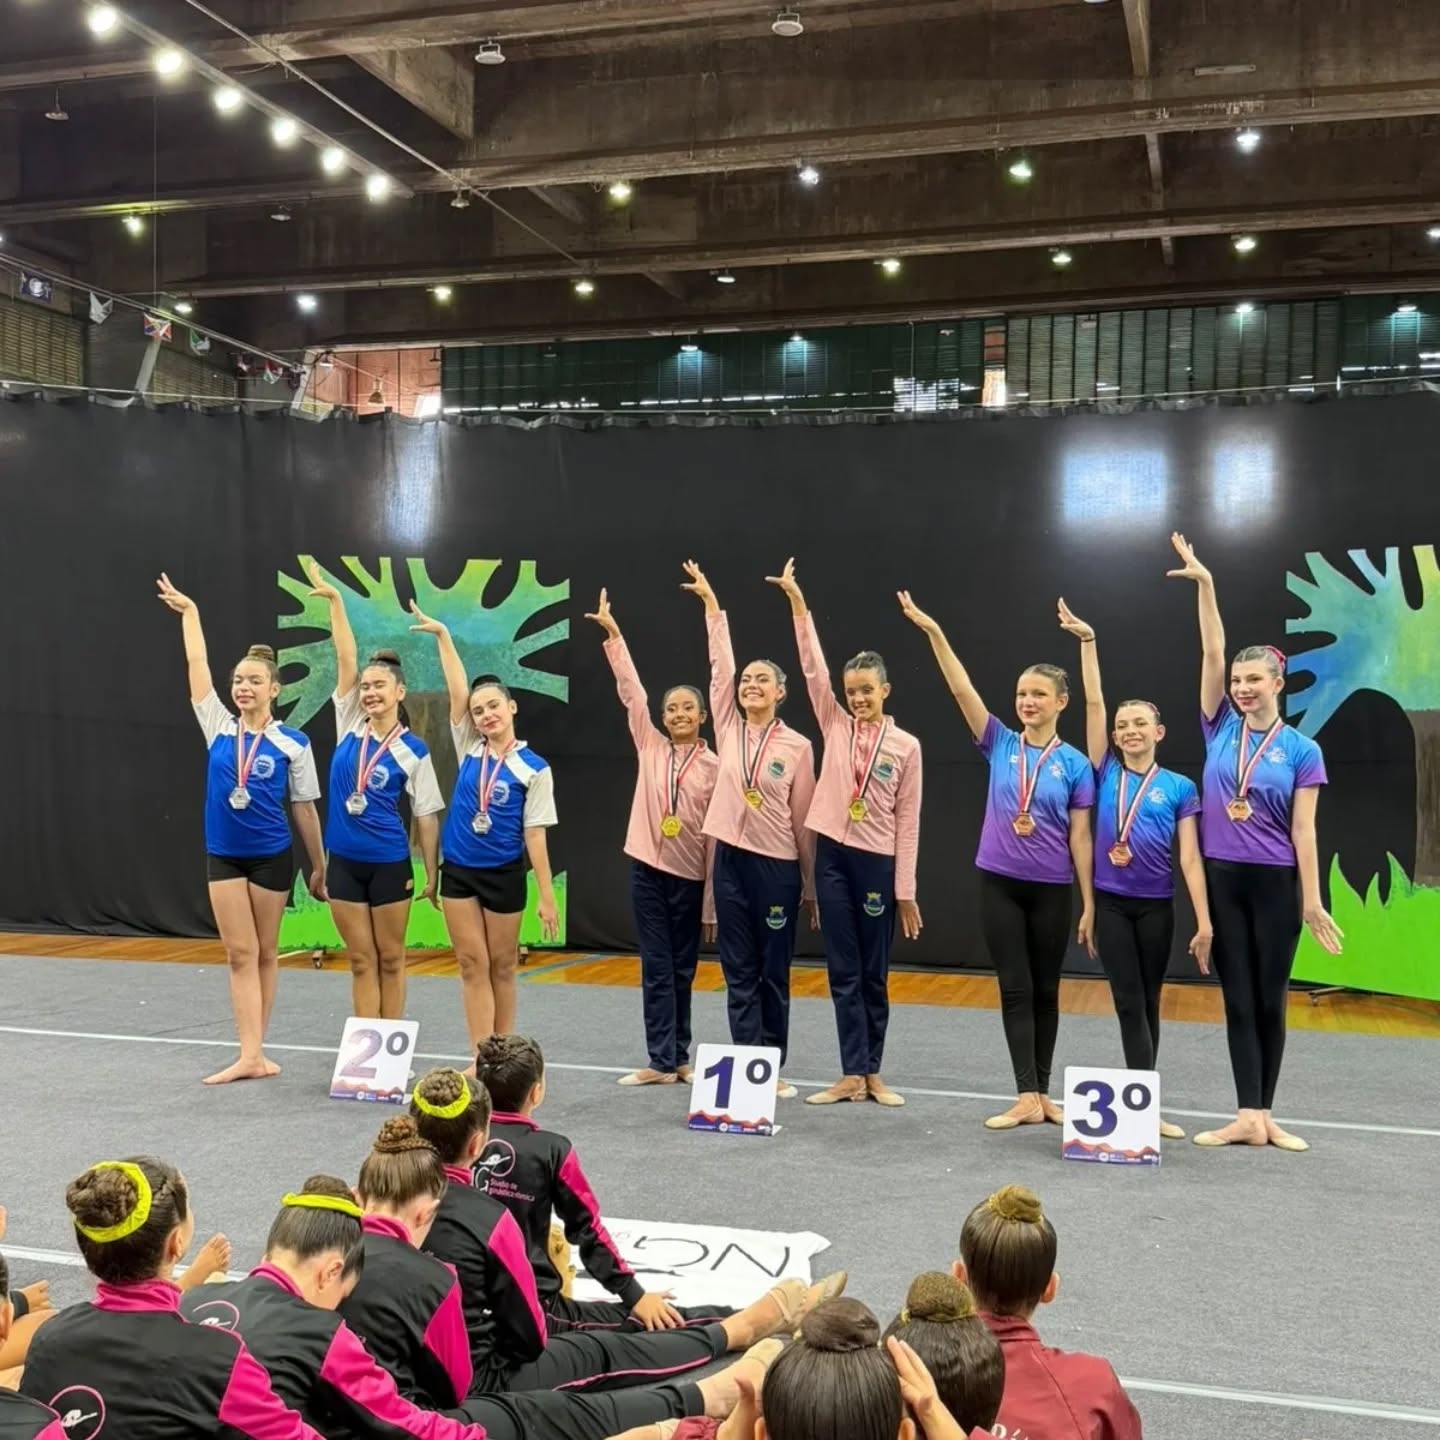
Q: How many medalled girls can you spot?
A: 9